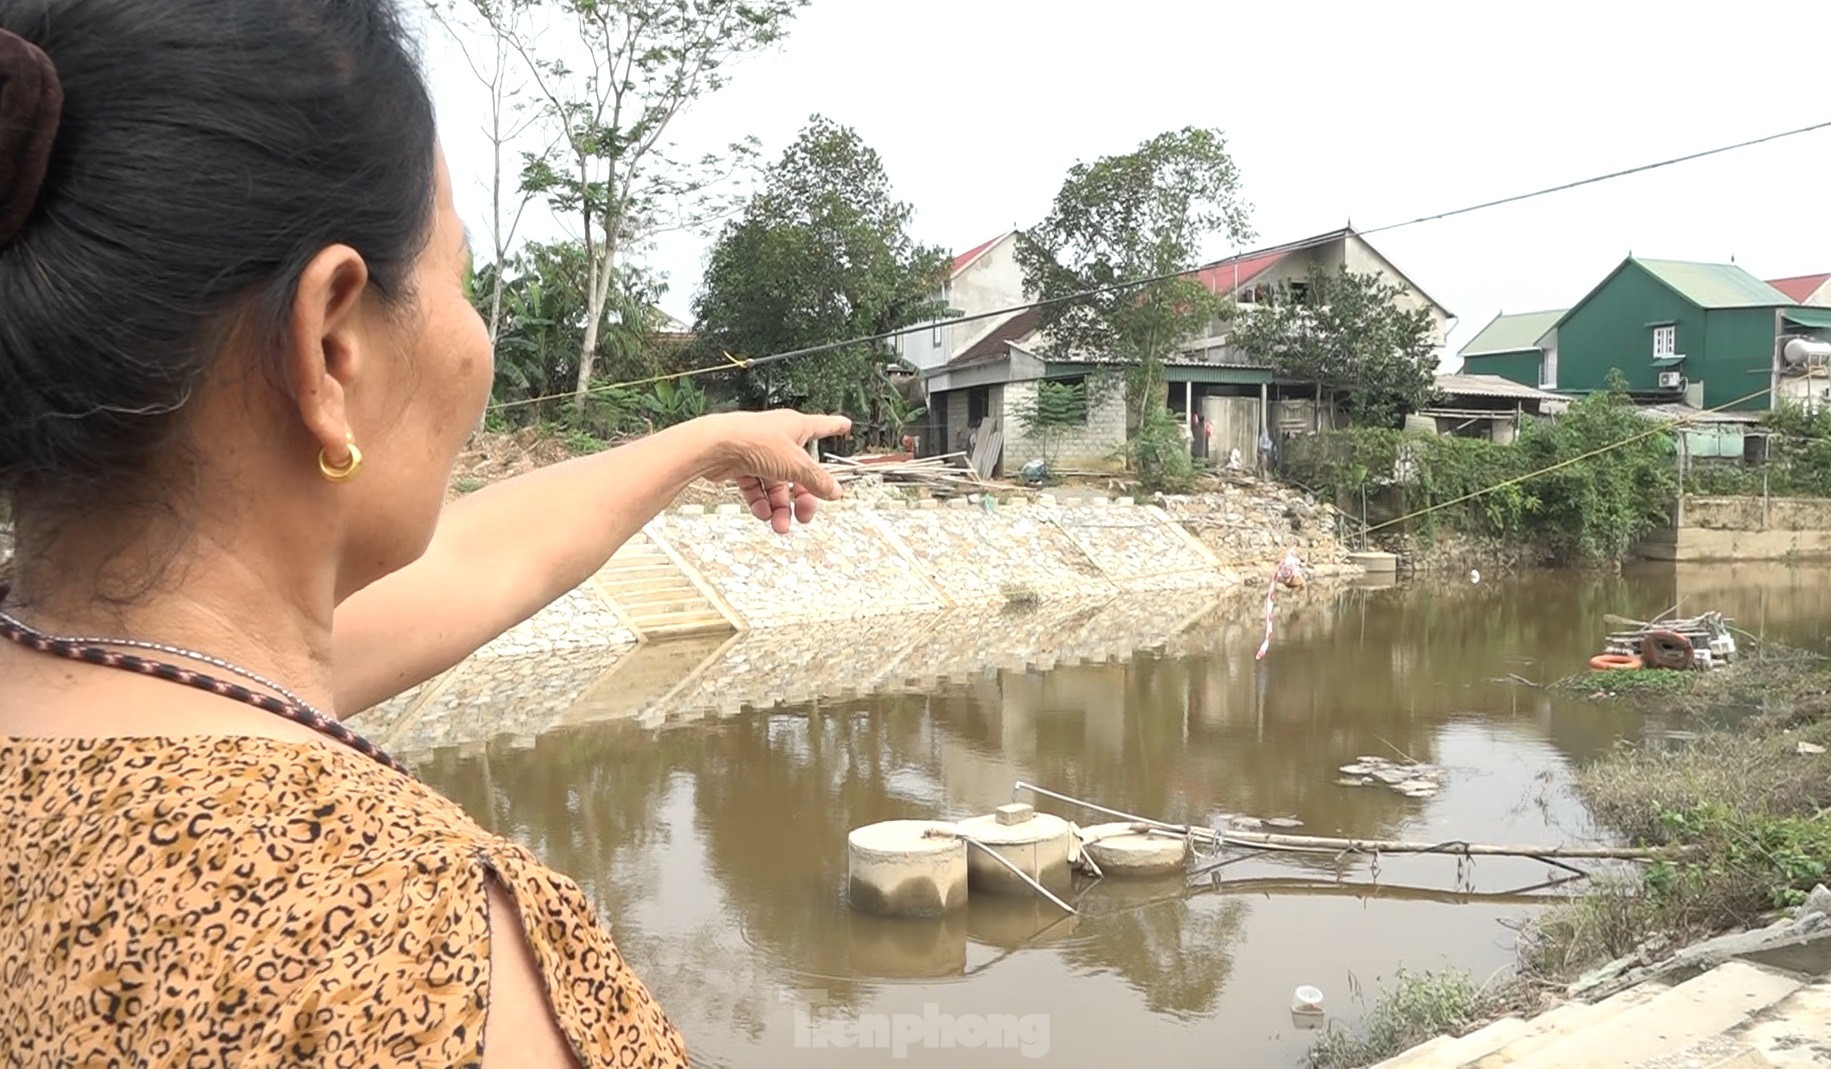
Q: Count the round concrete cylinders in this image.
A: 3